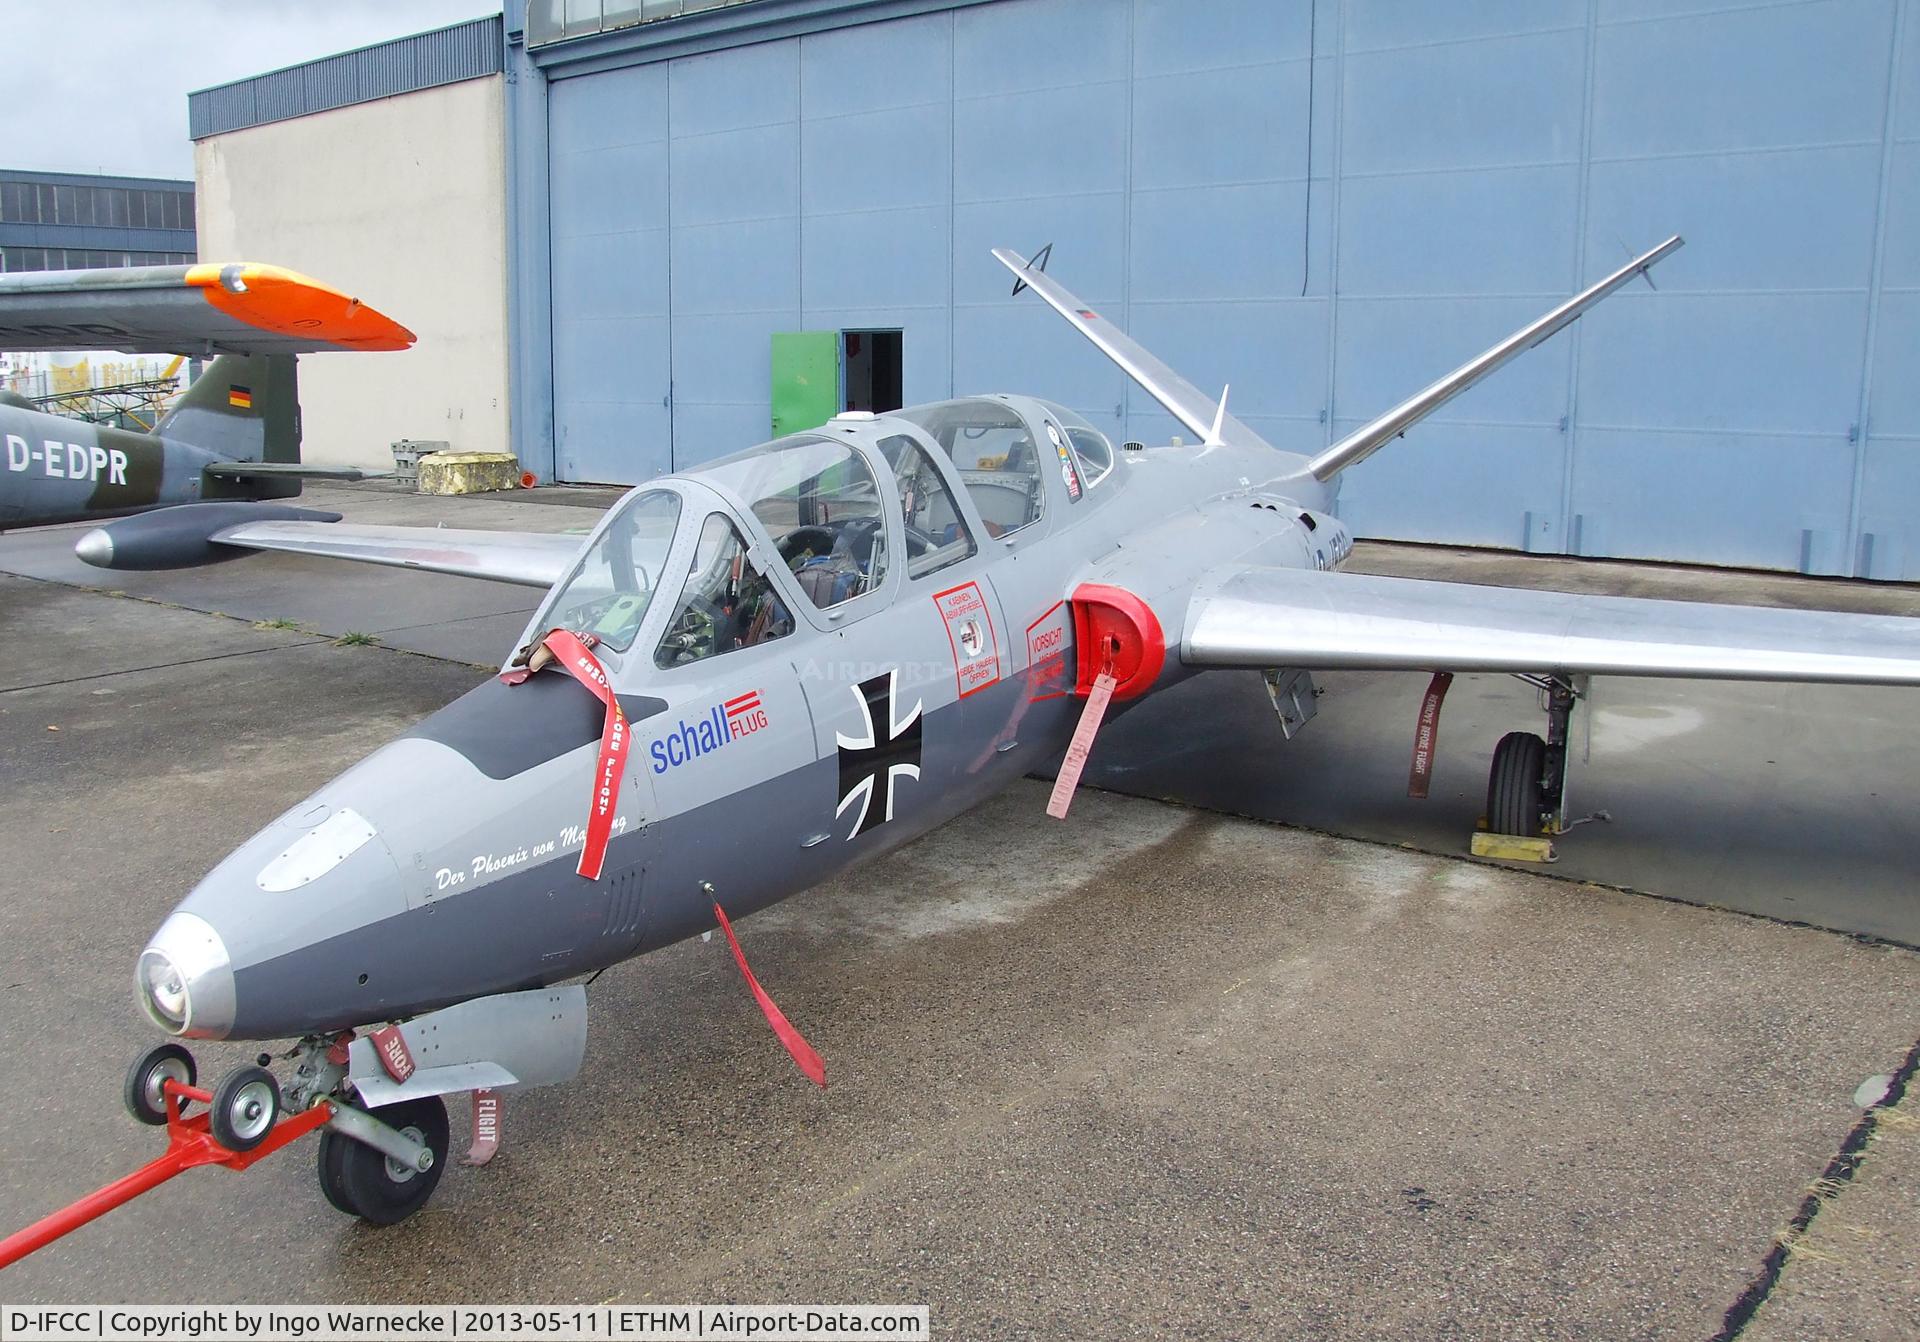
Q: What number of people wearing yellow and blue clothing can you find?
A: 0